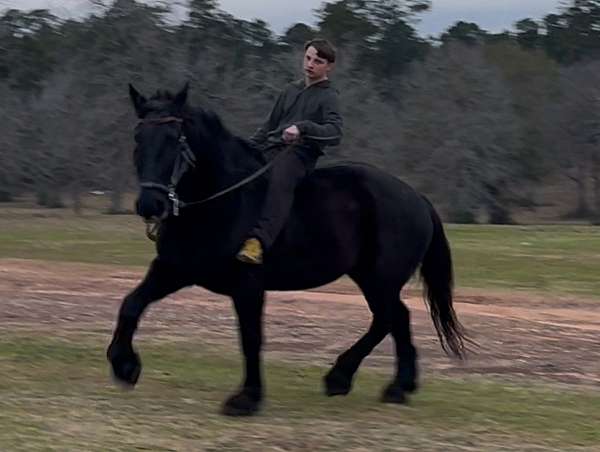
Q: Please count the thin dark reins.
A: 1